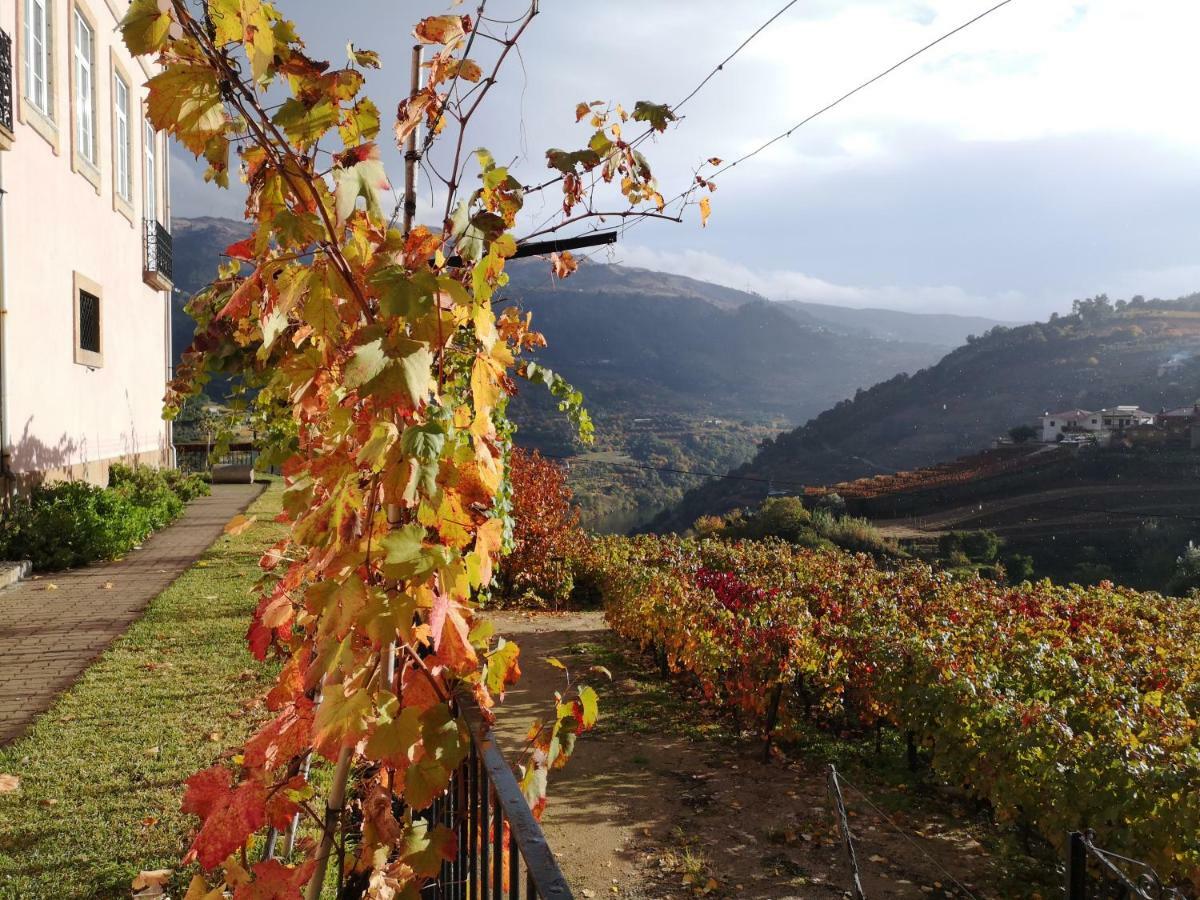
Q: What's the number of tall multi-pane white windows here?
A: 4